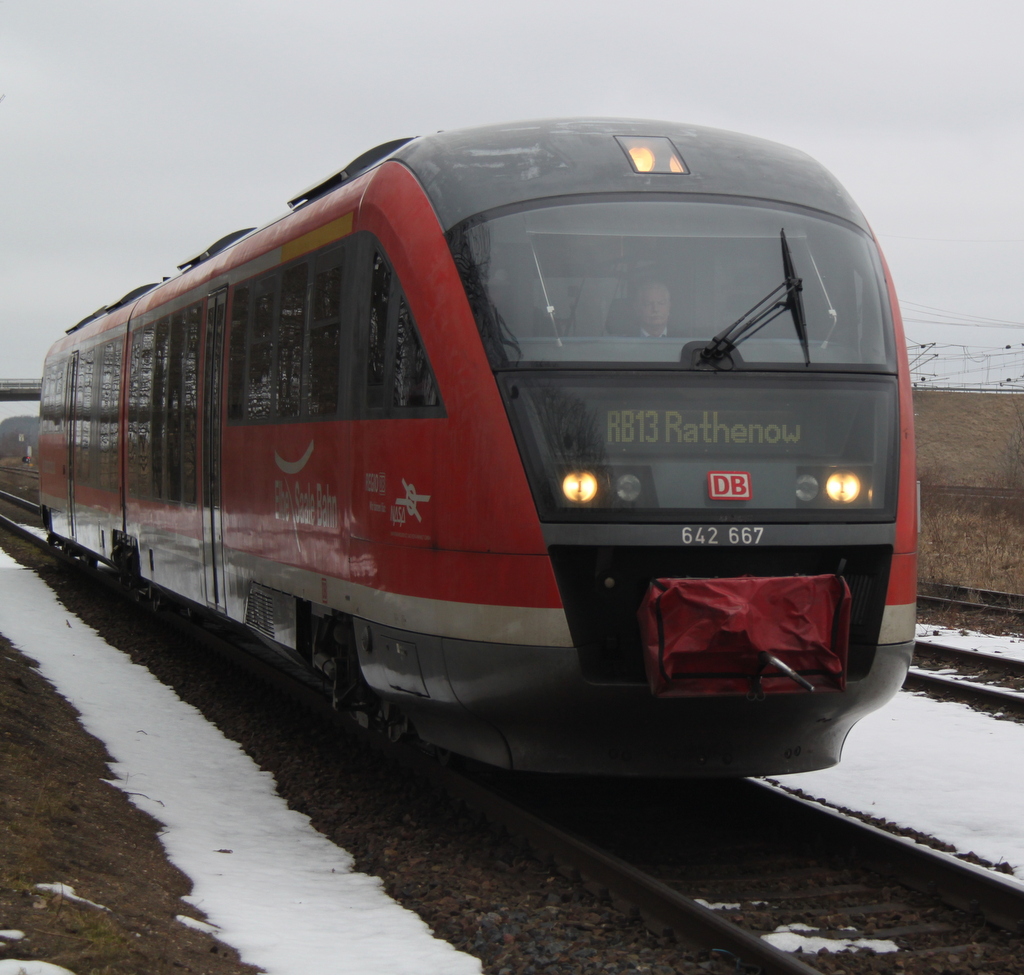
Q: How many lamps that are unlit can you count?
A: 2